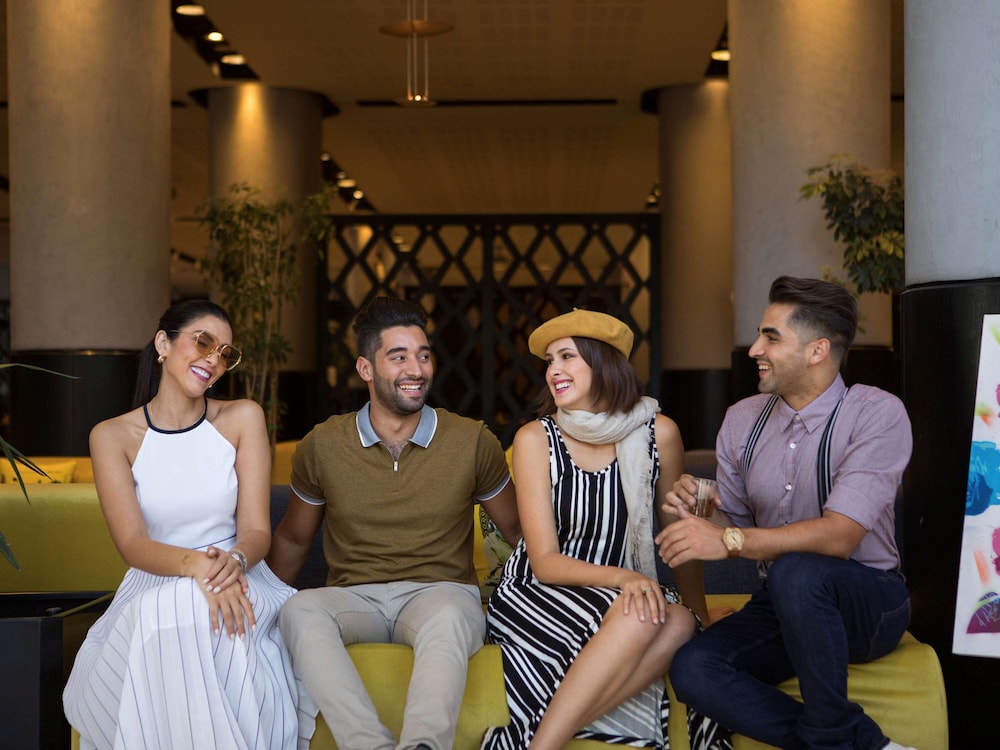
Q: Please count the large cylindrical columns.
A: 5